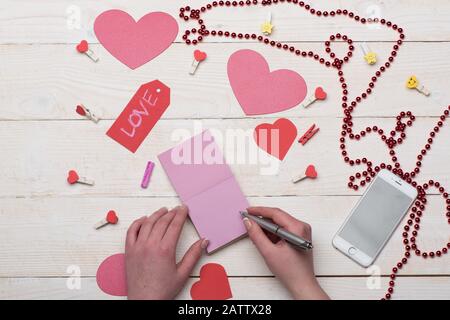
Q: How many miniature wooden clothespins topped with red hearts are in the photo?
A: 7